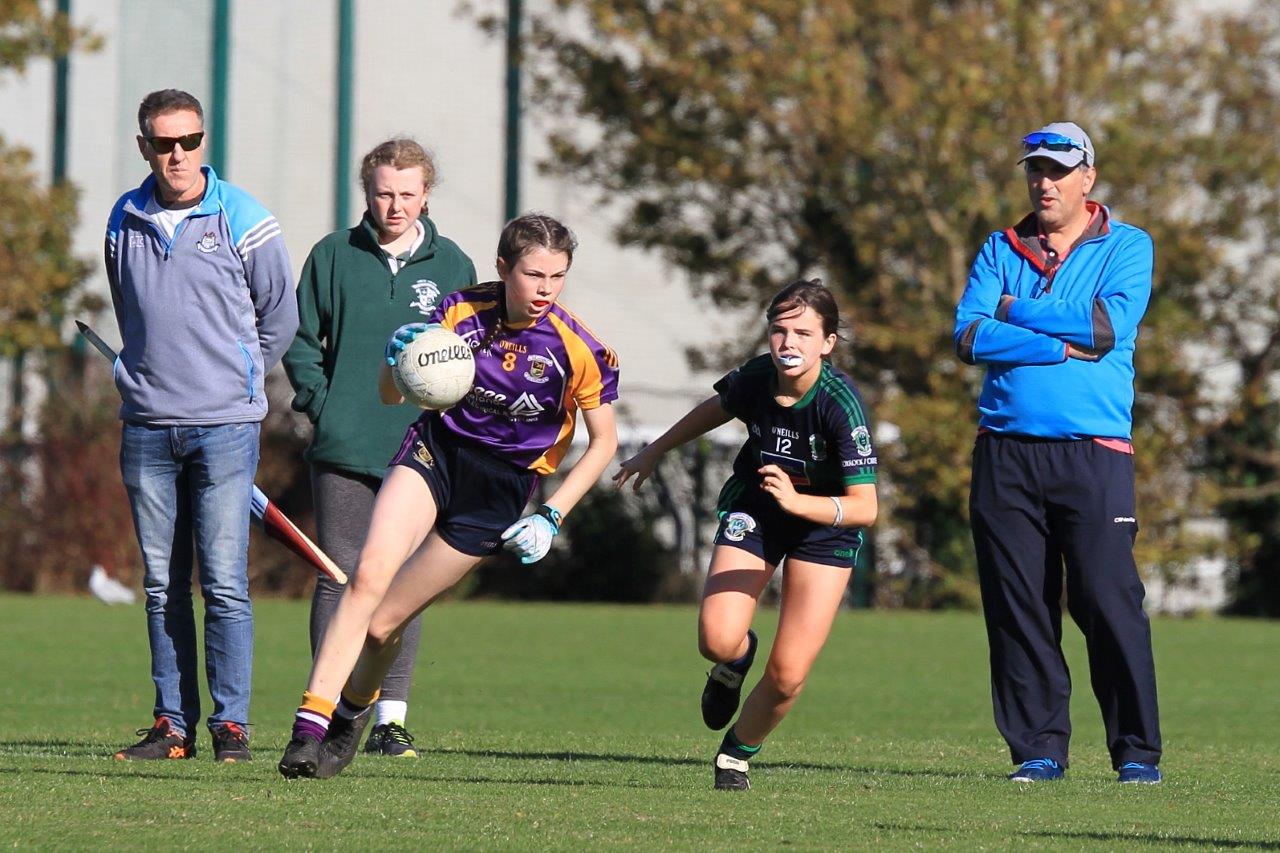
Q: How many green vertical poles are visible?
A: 4